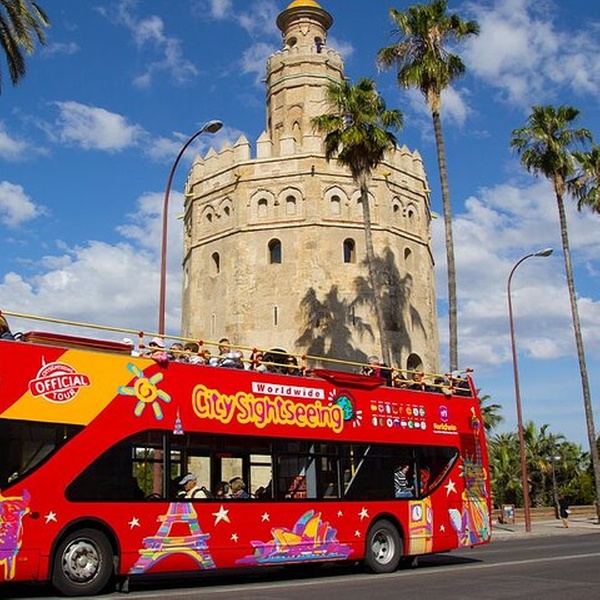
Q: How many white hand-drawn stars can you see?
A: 10